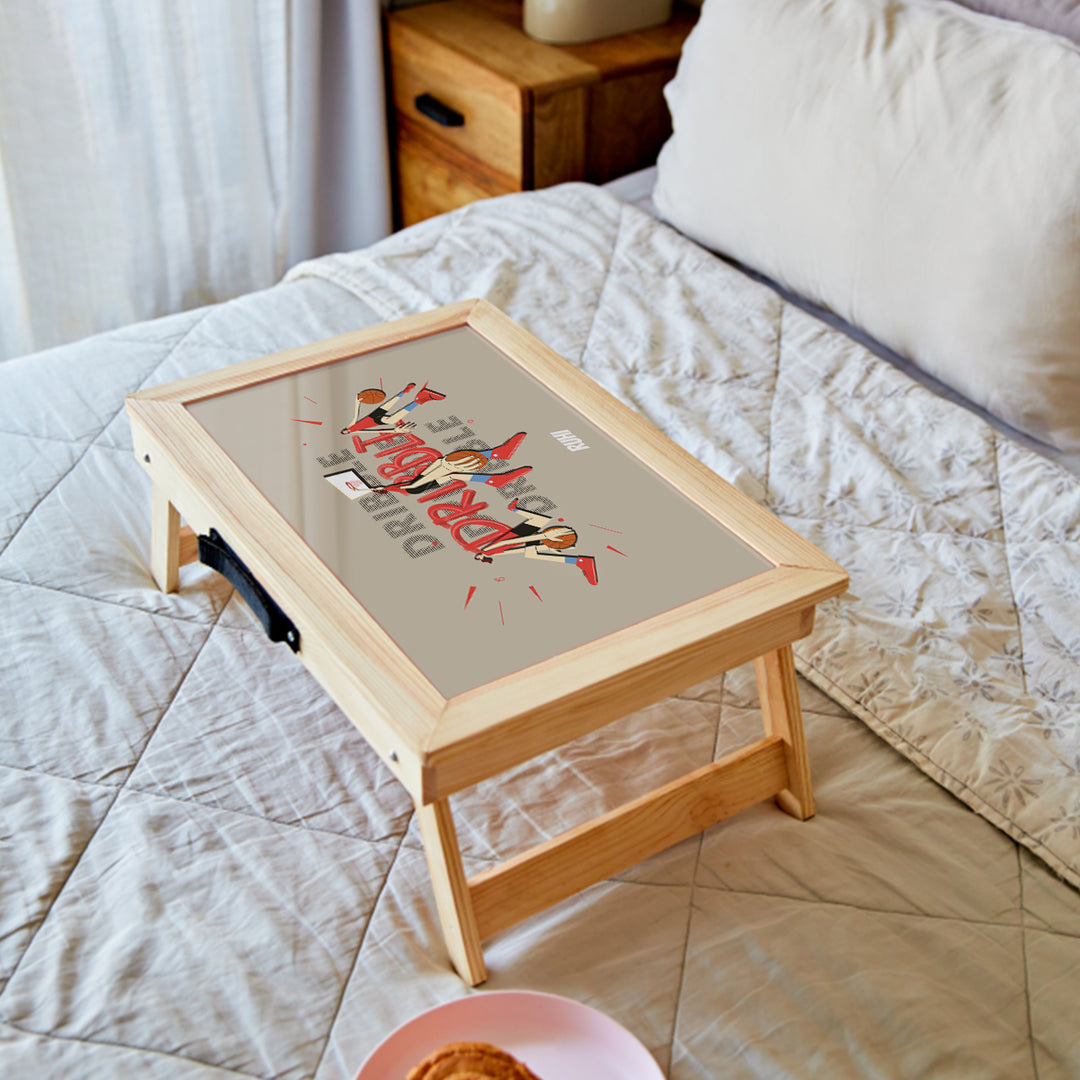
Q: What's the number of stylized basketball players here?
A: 3